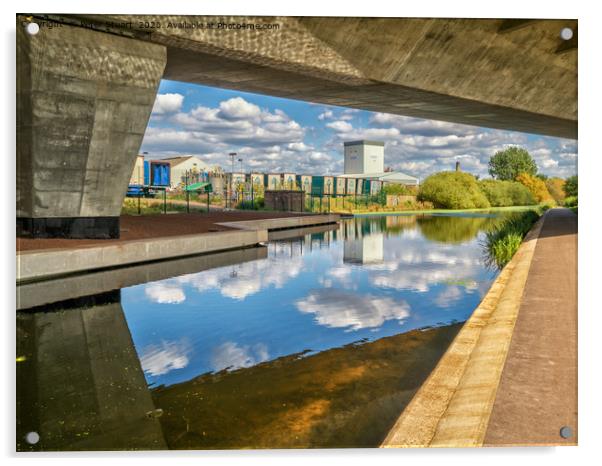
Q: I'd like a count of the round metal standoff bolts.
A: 4